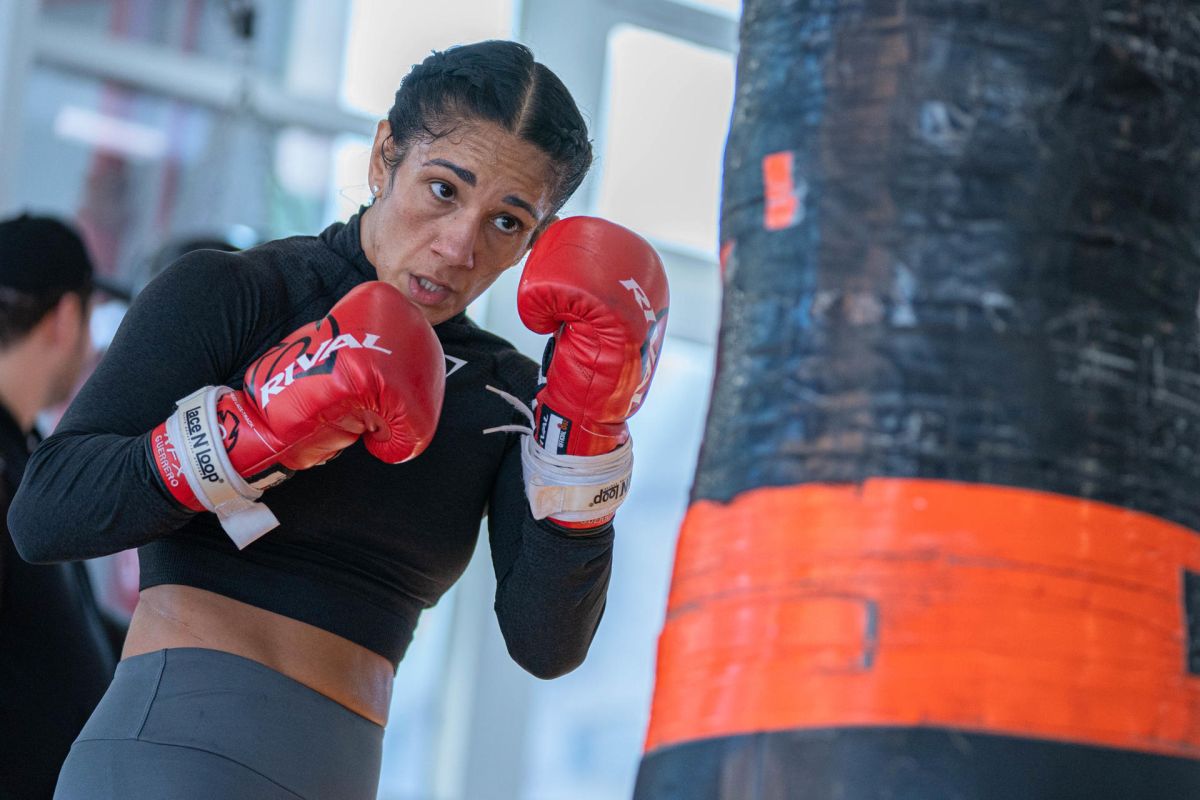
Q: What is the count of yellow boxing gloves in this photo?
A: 0